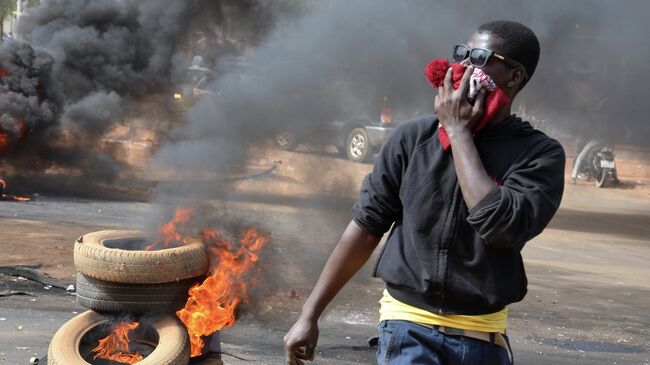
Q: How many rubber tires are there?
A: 3